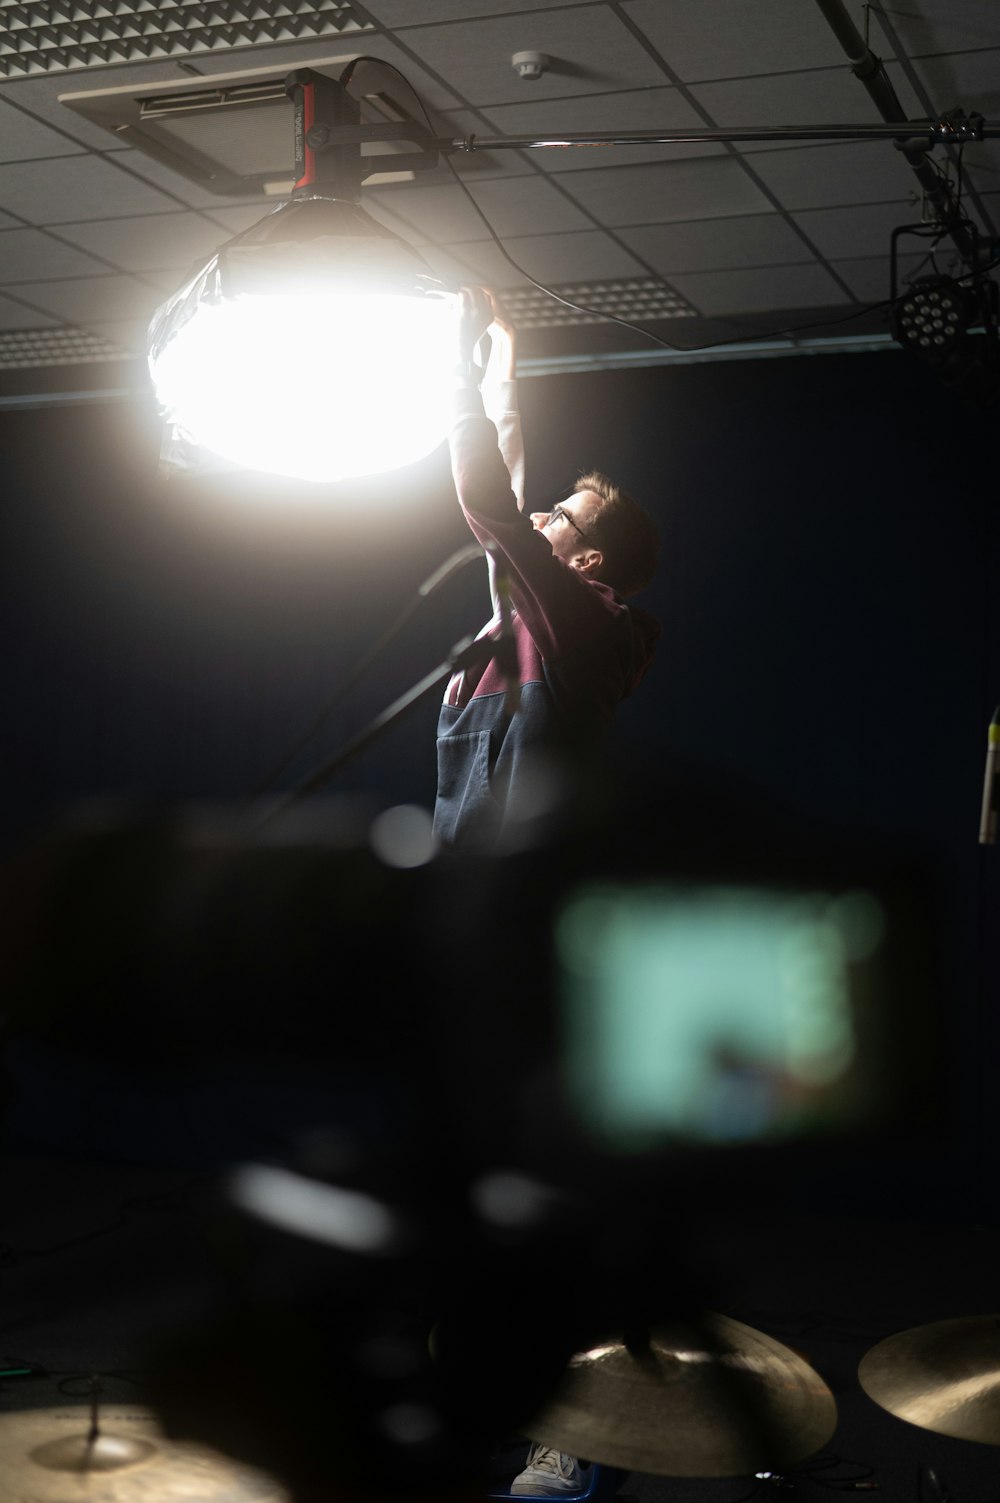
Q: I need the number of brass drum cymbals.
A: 3